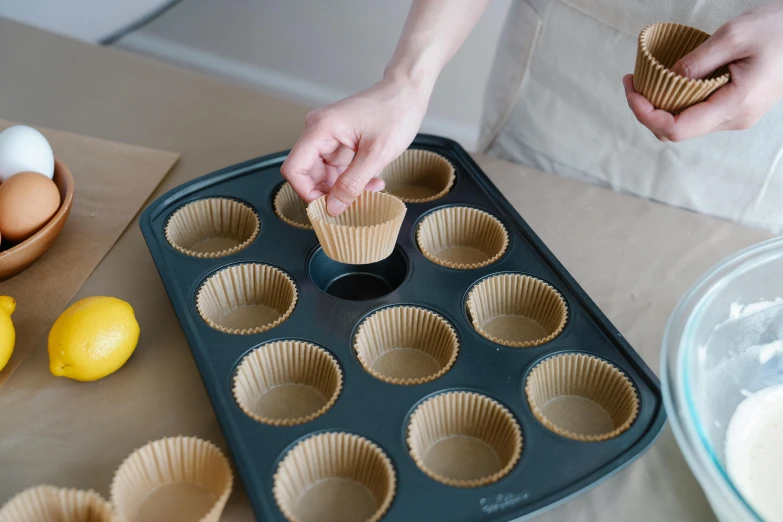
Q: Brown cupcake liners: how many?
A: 15